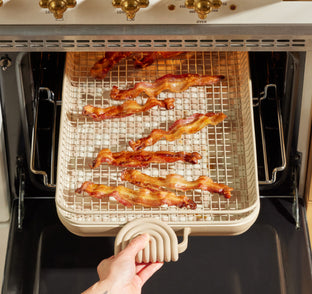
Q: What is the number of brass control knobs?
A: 3